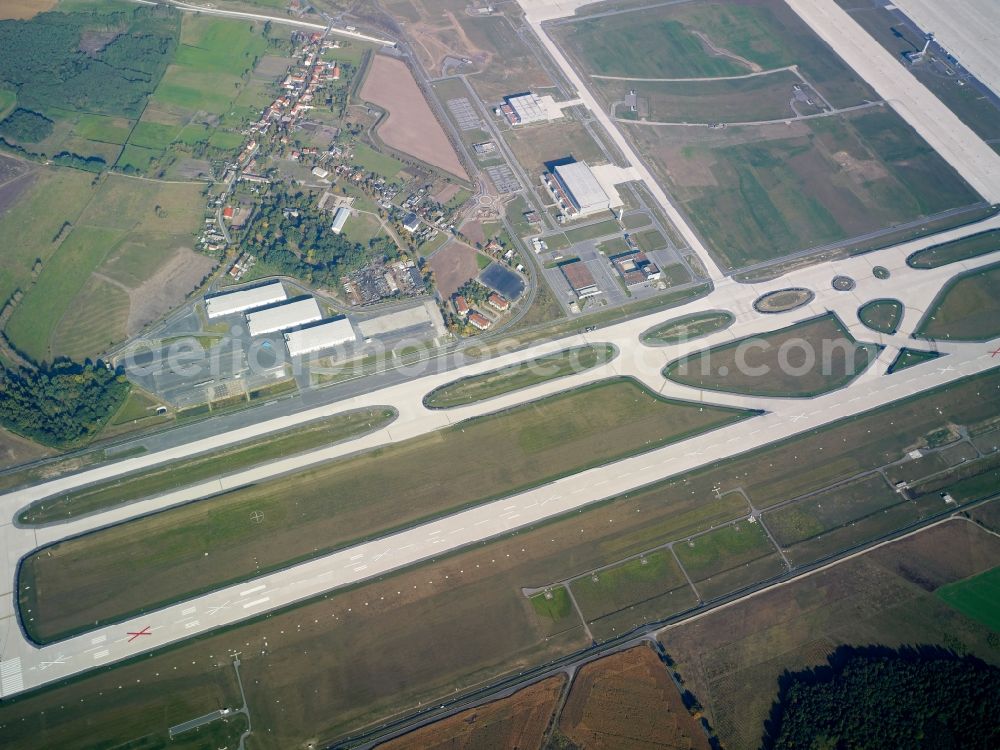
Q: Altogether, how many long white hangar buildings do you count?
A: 3